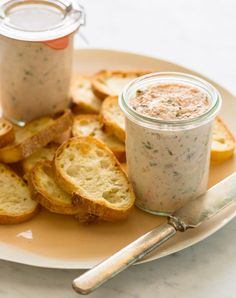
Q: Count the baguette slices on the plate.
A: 11